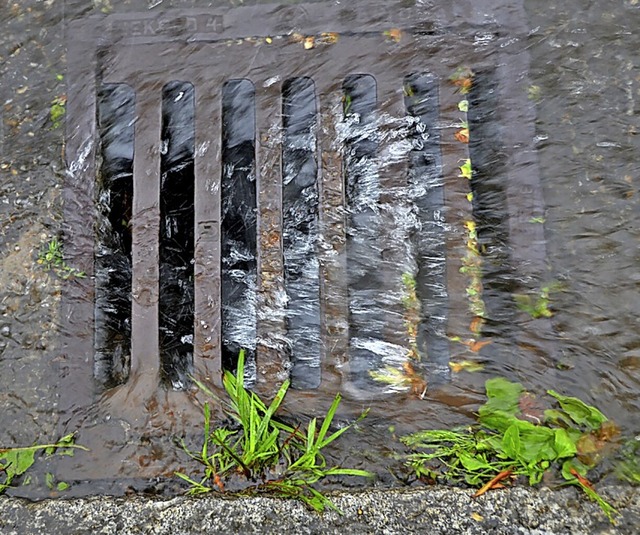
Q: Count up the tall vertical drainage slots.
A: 7